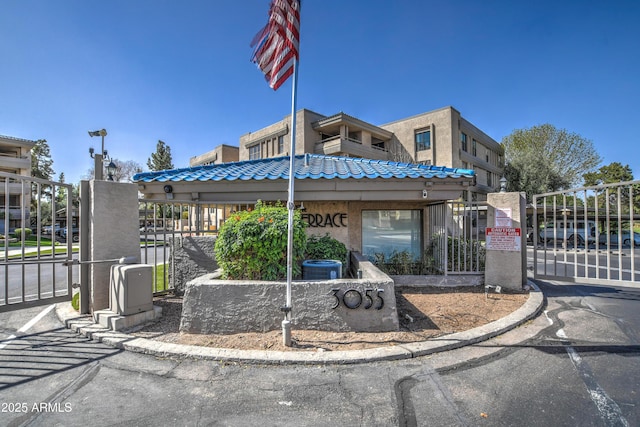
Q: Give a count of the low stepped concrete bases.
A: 1